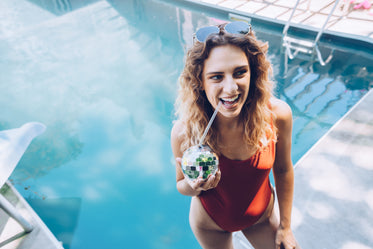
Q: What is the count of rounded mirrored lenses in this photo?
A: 2